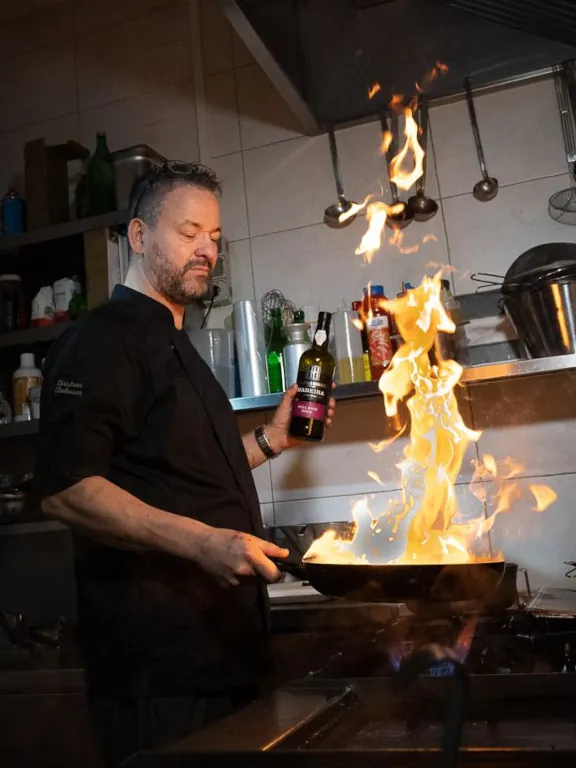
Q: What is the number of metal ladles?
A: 4